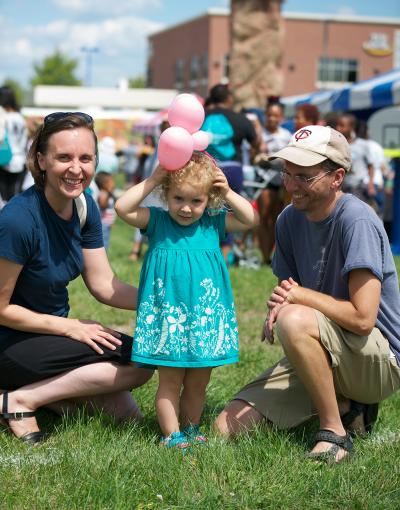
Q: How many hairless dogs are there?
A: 0